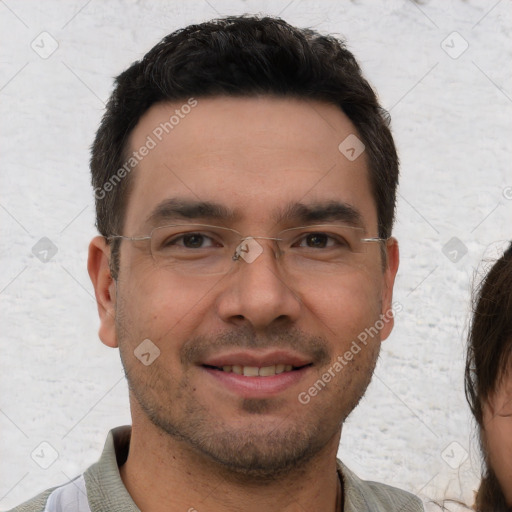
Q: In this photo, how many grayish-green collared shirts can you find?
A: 1